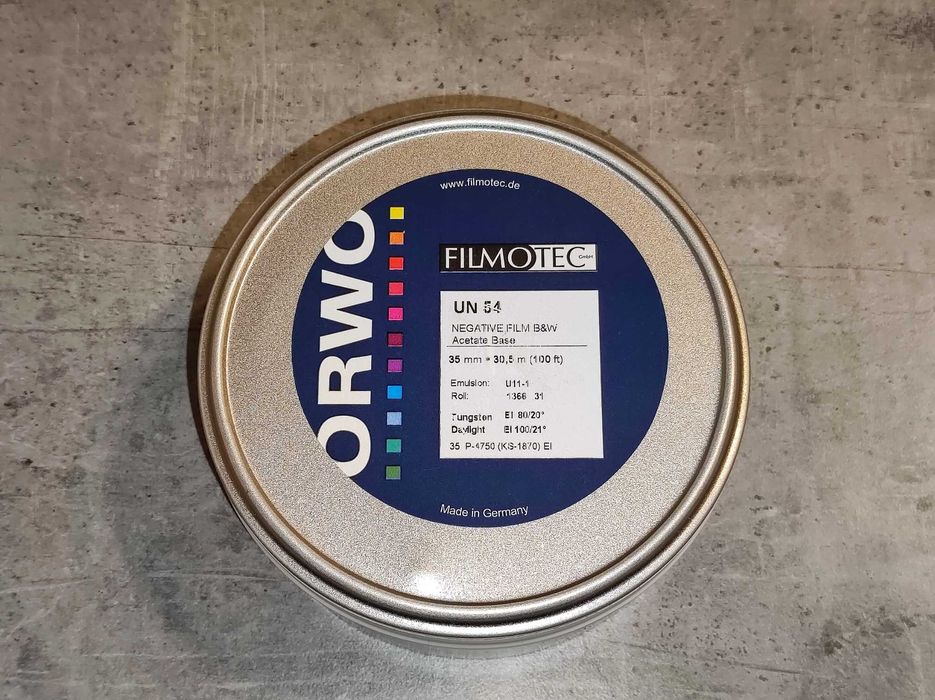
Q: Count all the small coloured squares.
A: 11